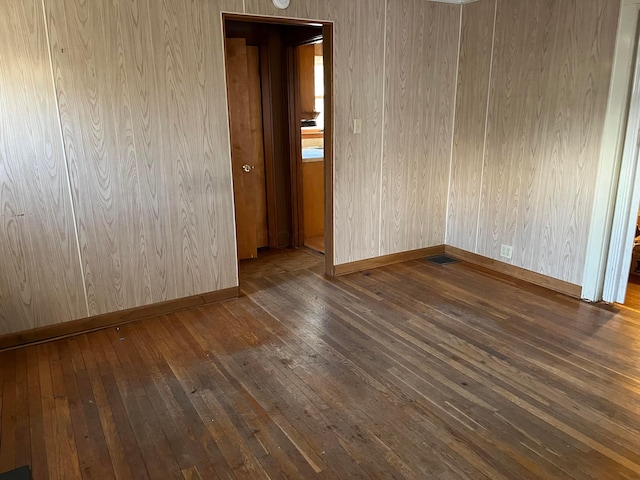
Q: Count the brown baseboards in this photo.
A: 3